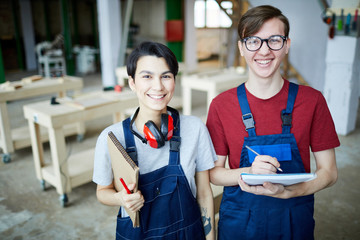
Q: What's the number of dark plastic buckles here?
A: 4